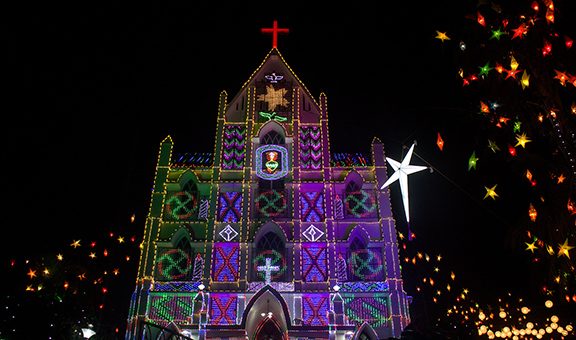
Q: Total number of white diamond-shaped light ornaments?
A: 2